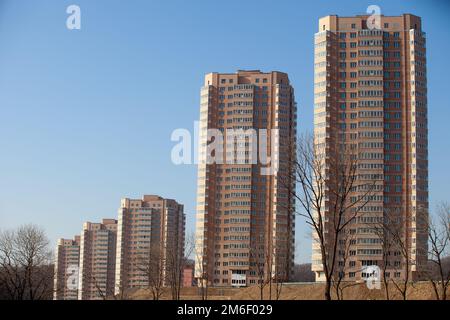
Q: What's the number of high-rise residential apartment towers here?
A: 5